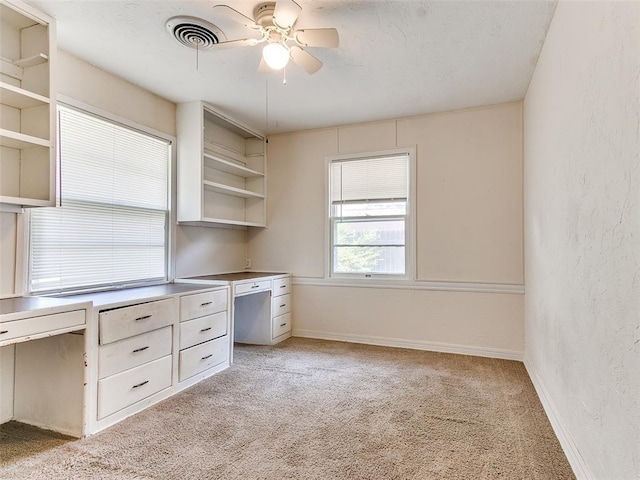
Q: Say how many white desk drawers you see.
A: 11